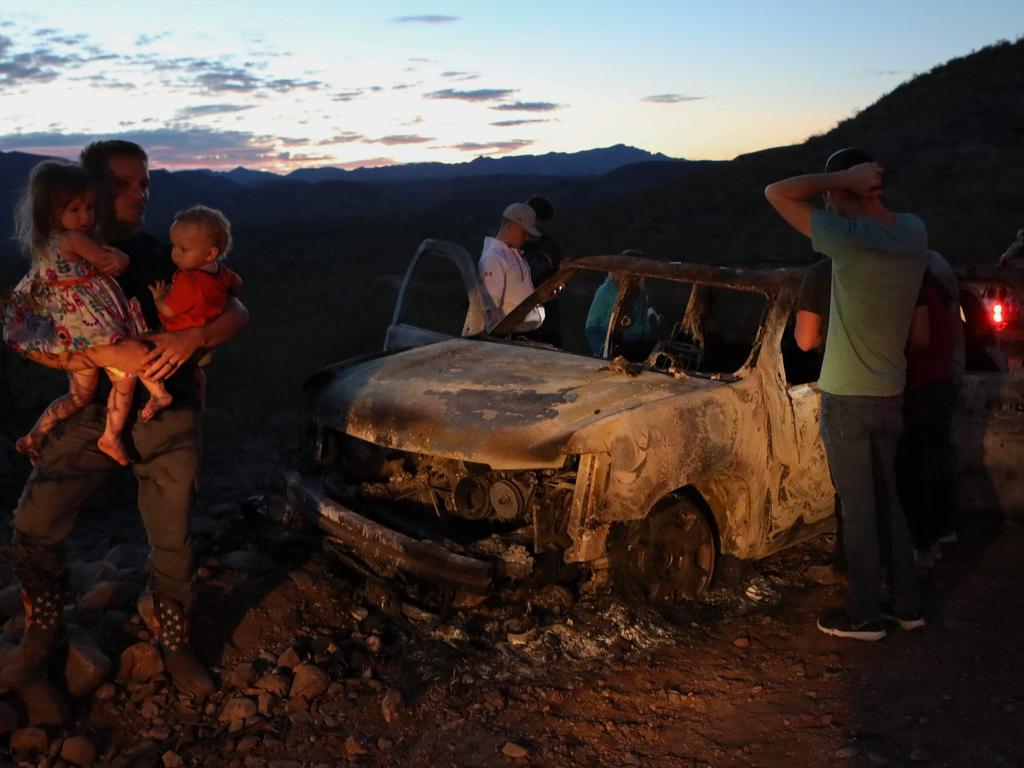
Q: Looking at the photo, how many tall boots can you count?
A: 2